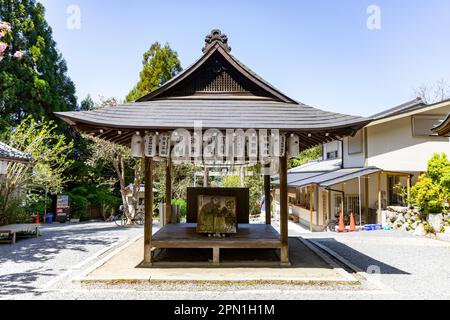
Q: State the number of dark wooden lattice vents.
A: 1